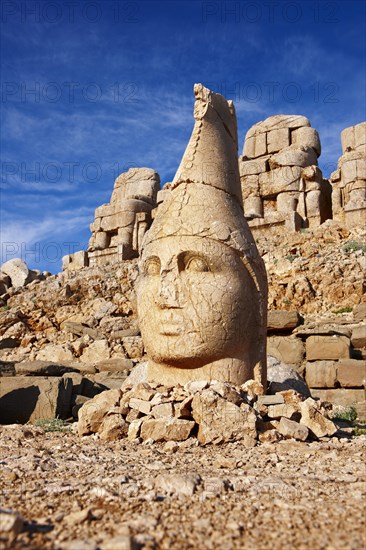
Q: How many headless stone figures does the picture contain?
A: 3